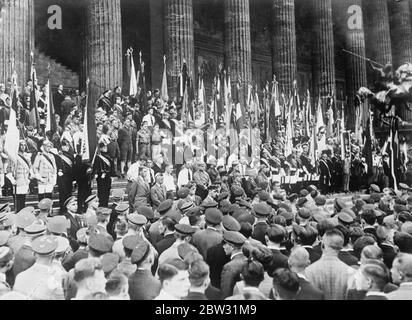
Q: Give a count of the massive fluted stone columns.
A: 9